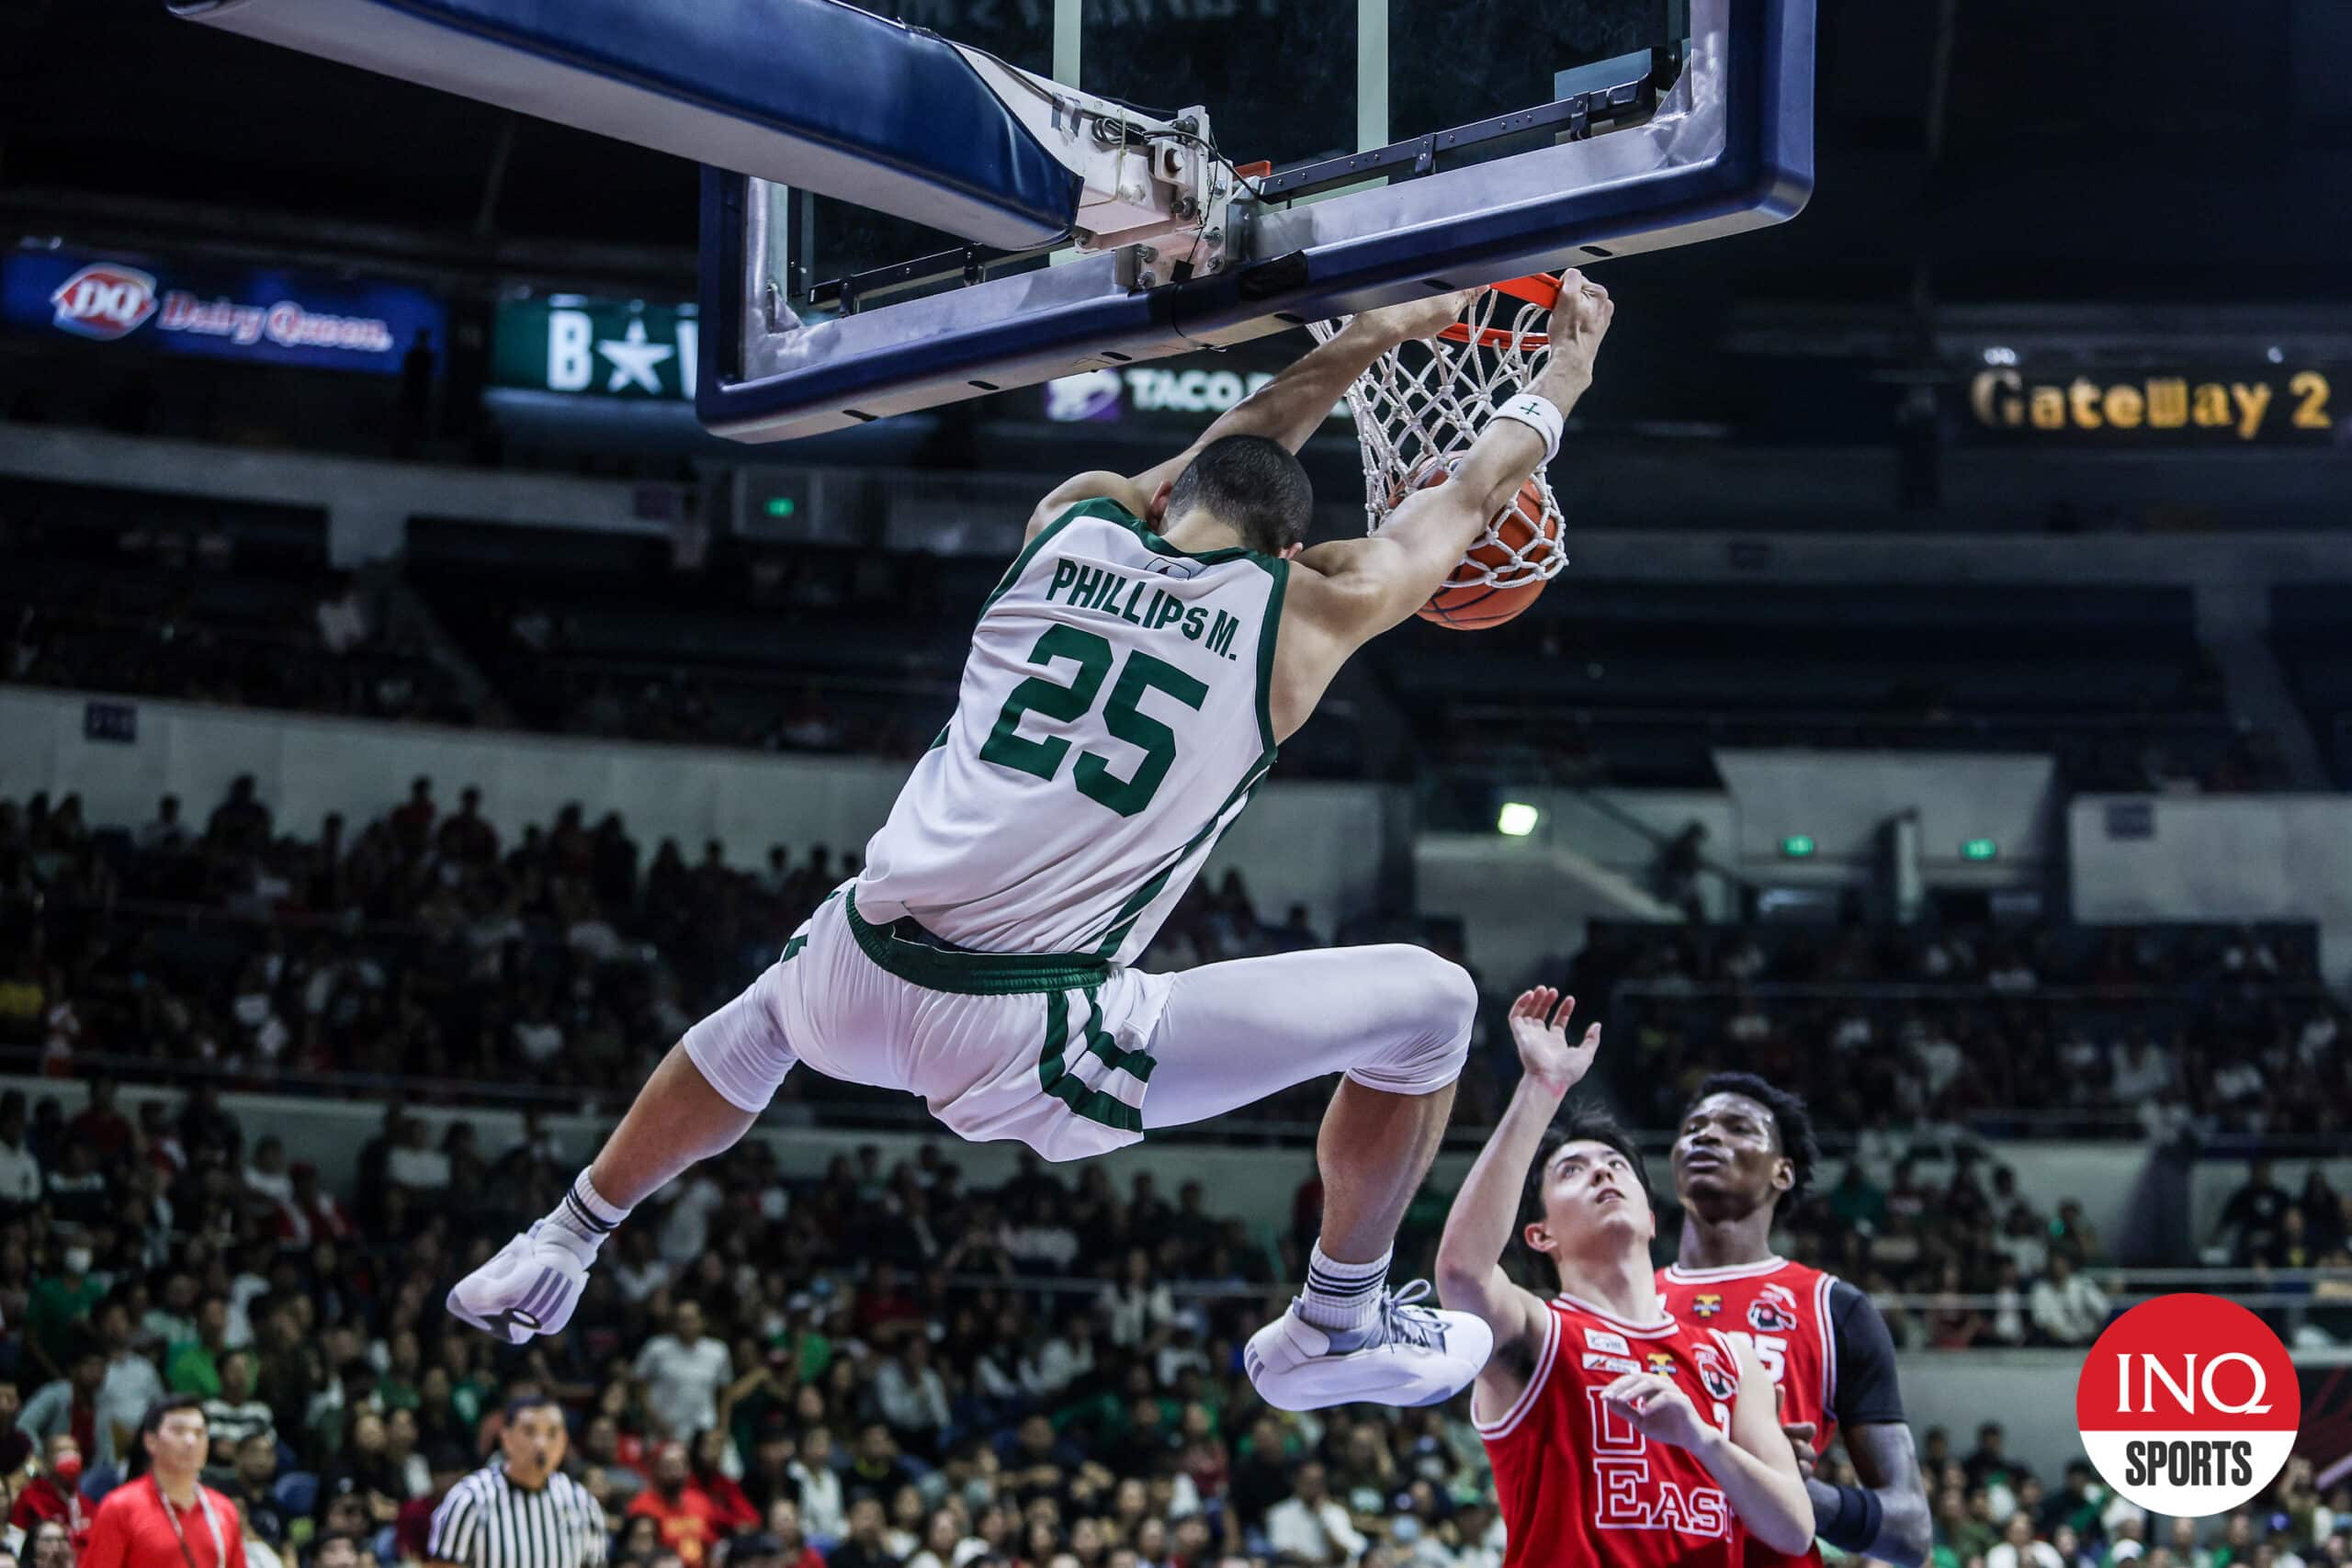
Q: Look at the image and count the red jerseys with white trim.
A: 2